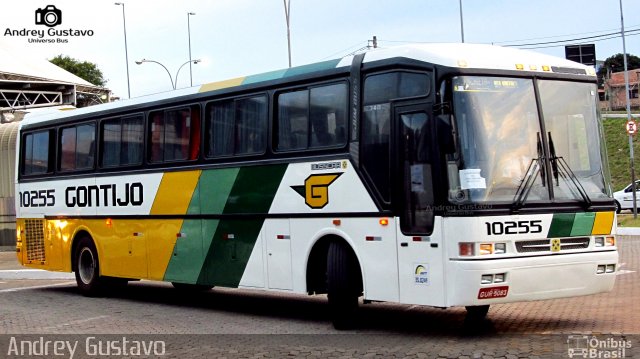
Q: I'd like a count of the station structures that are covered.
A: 1